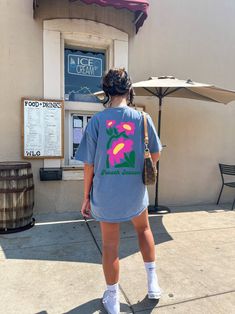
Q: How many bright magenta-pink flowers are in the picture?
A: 3